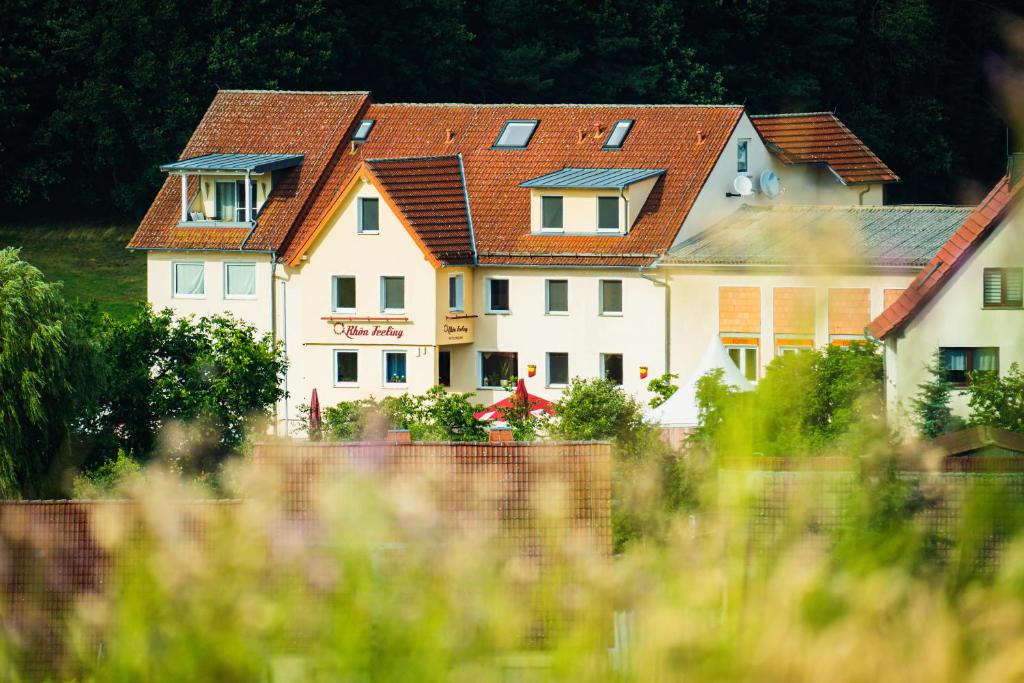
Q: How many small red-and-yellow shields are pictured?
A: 2